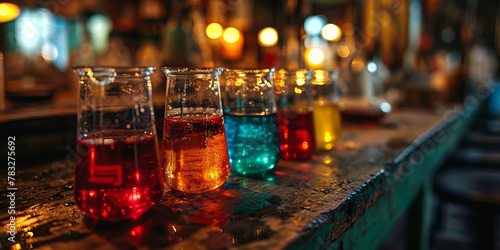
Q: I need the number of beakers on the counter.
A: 5